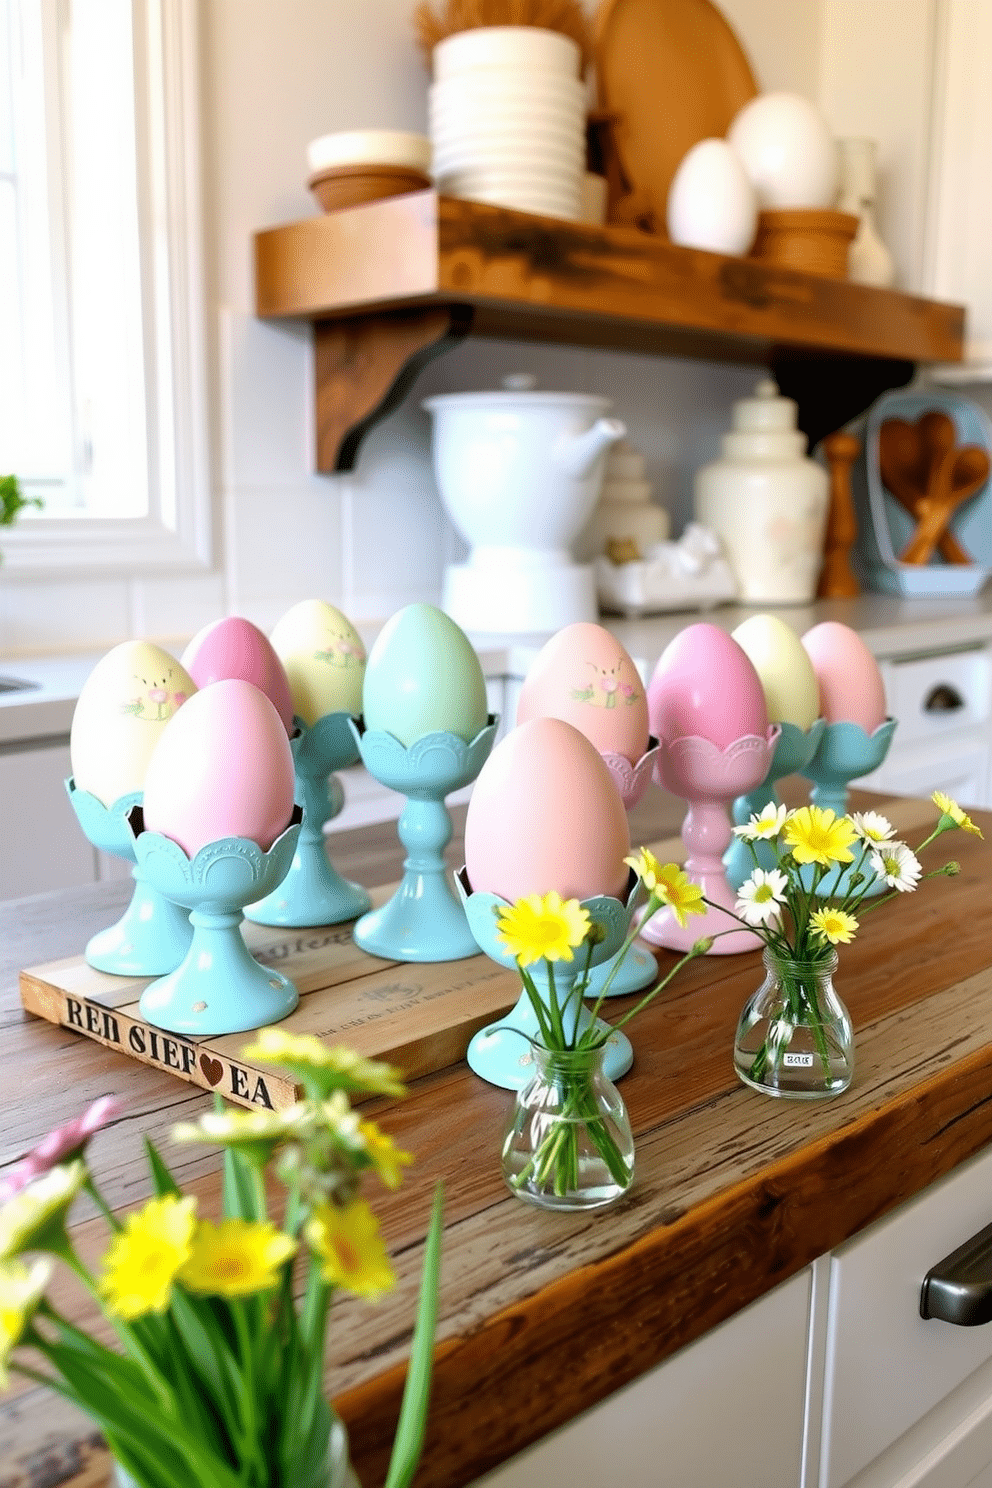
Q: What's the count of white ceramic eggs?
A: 2